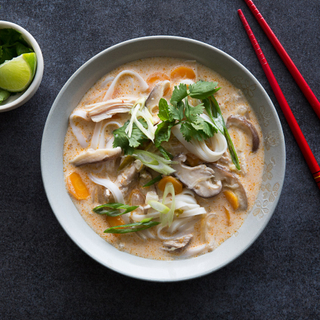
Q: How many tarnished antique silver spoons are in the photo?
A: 0